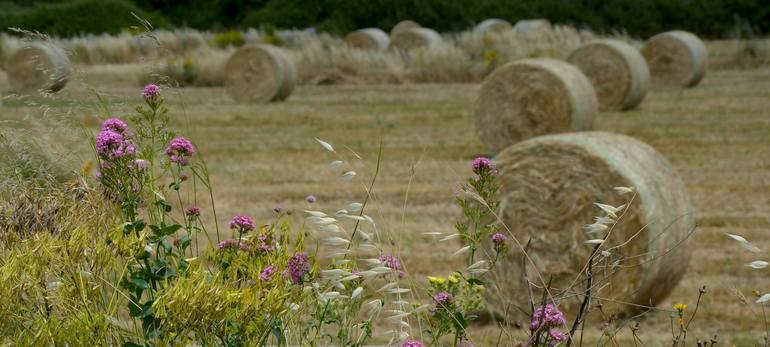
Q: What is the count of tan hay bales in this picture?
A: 11